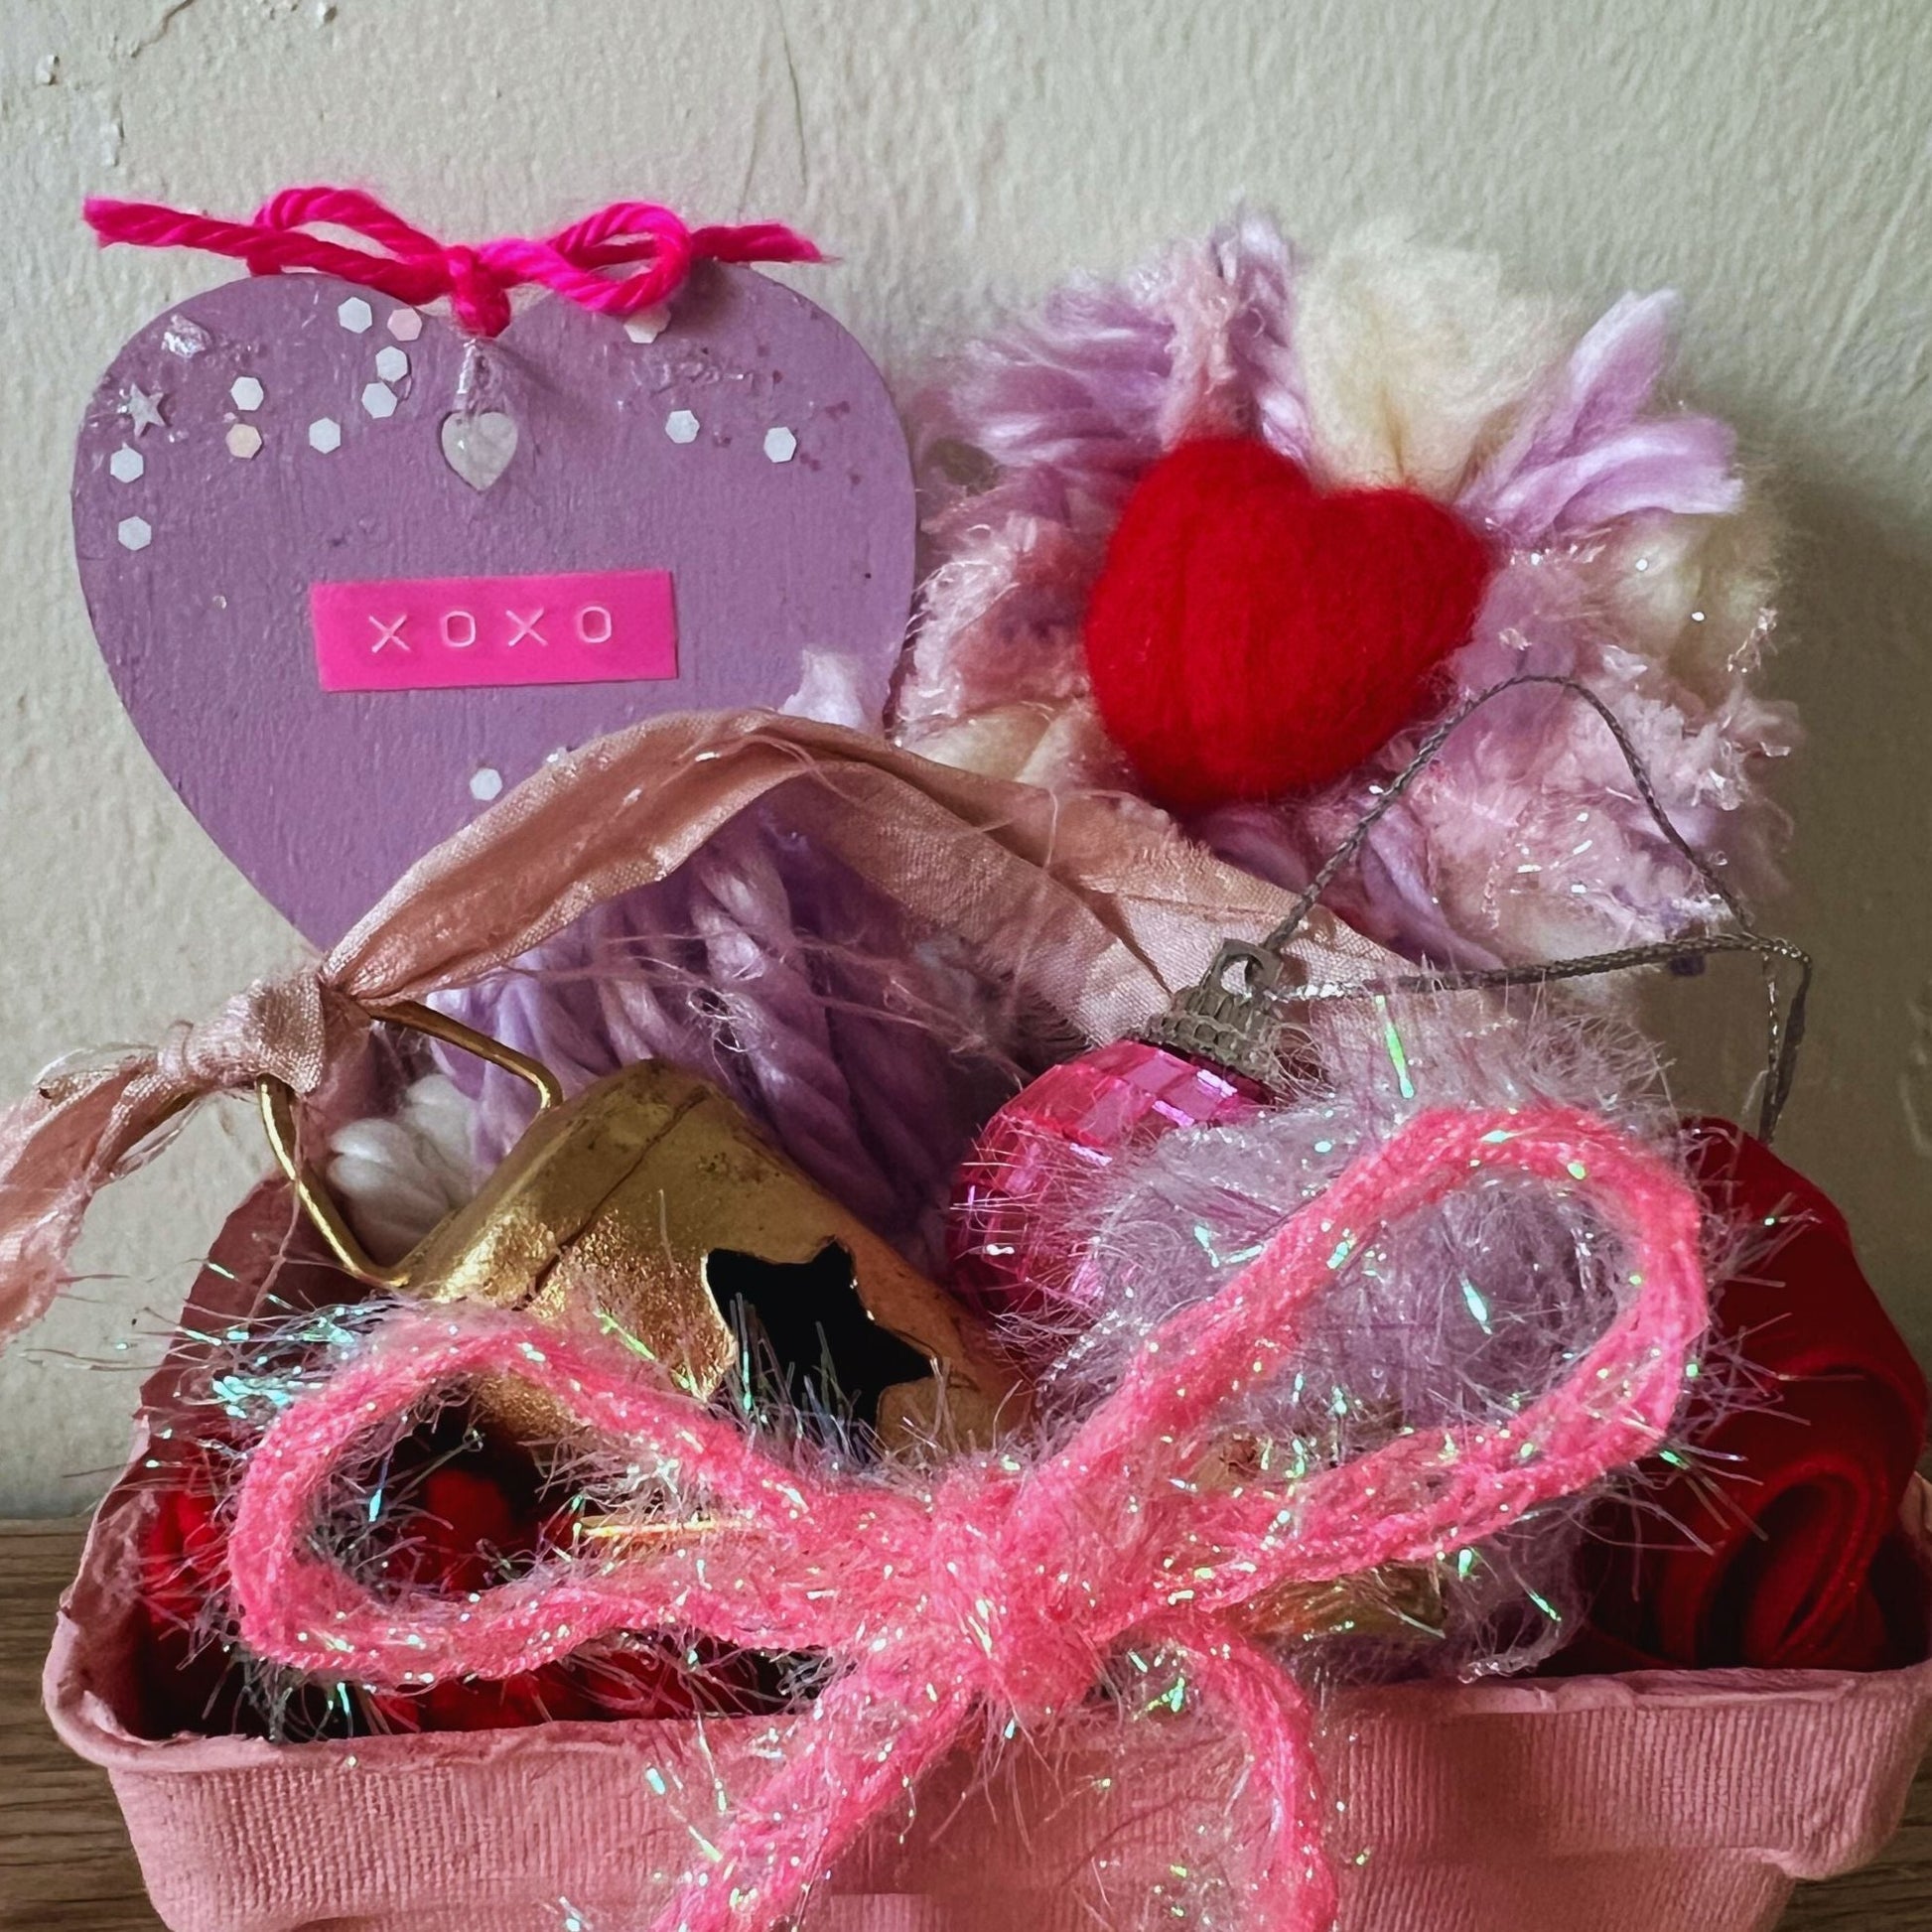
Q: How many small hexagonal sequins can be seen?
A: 13